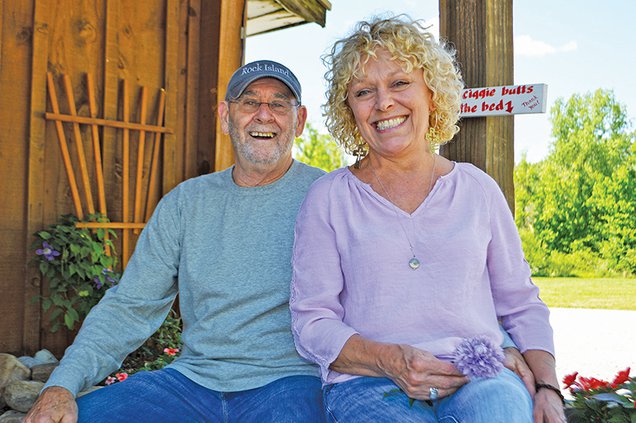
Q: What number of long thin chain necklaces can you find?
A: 1